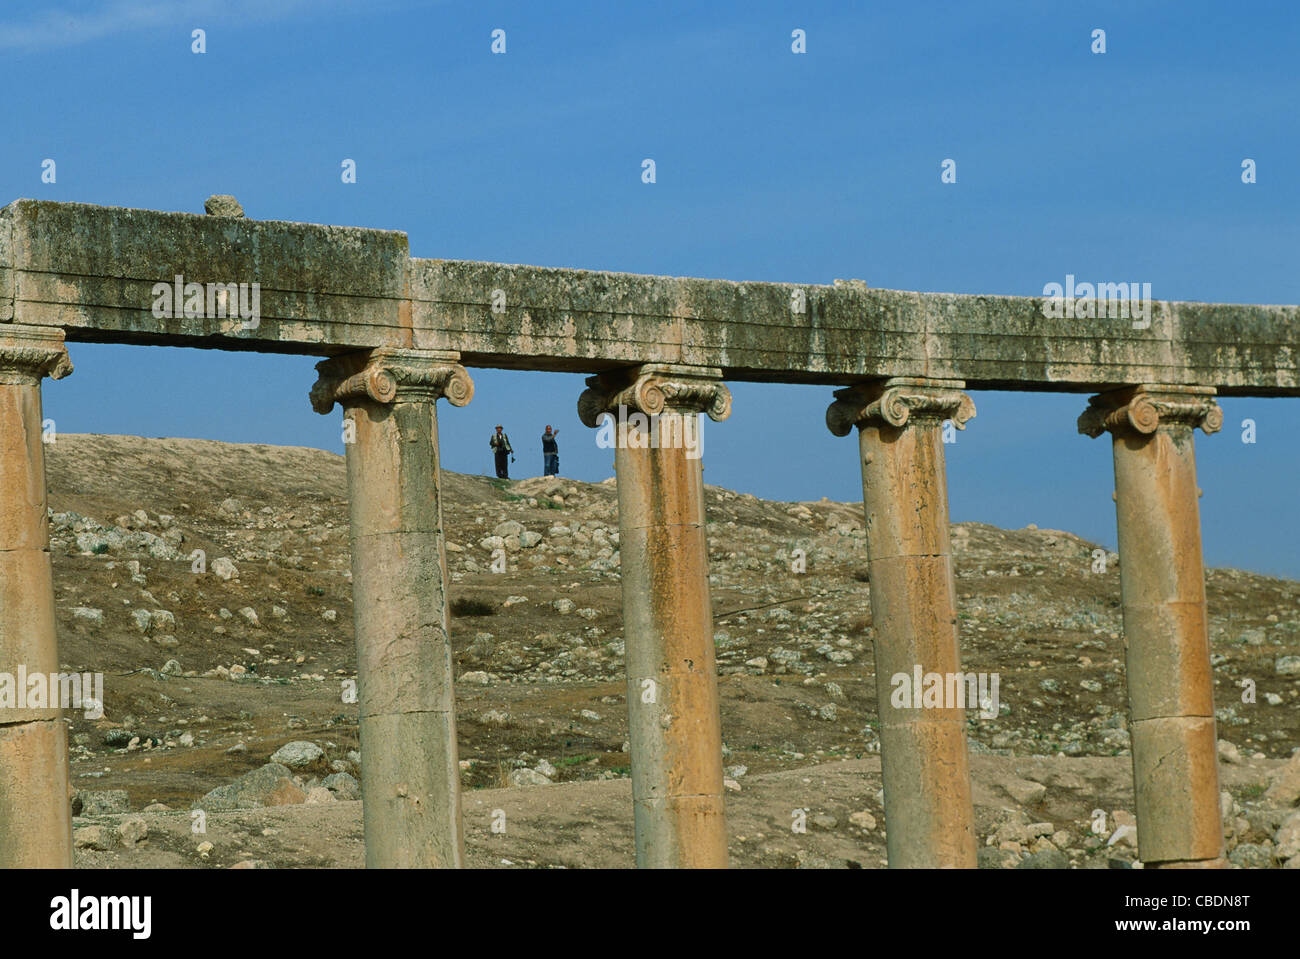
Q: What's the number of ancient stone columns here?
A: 5